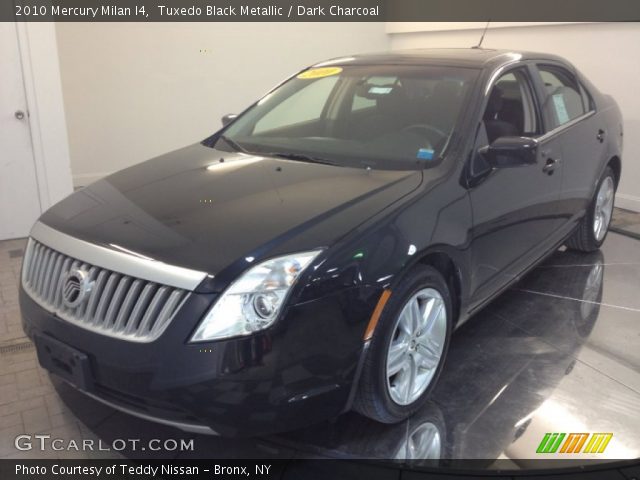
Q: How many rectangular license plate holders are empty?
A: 1